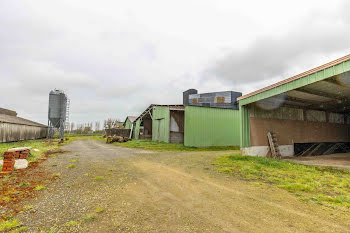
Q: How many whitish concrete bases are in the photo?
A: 1